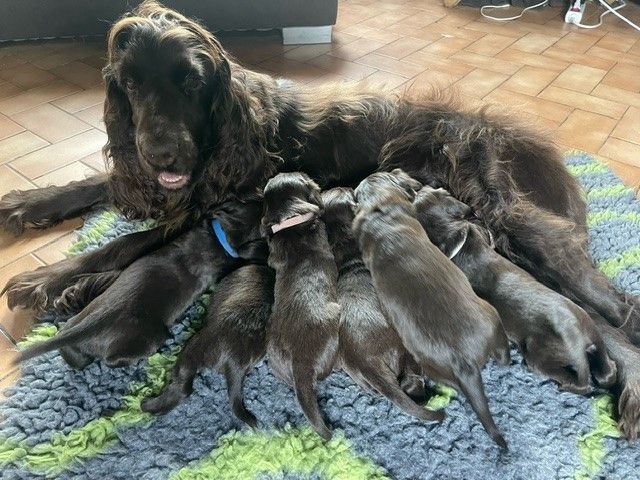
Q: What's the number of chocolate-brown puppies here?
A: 6